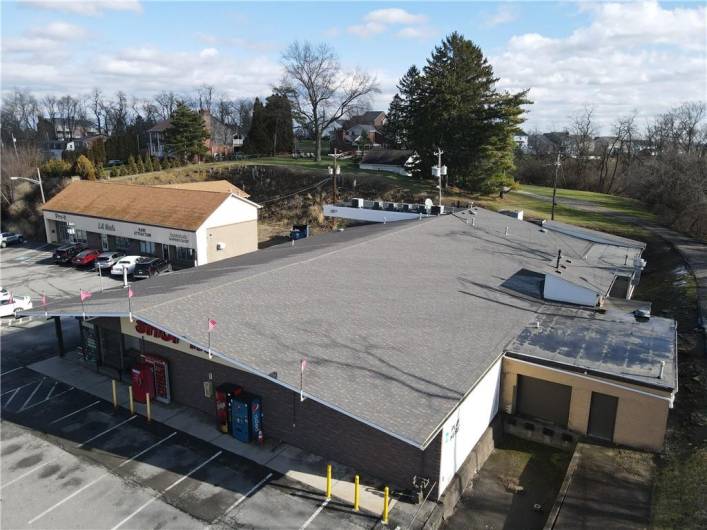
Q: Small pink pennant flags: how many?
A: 6